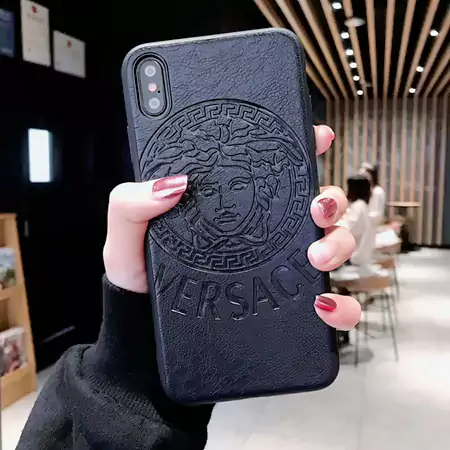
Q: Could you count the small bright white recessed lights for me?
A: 9